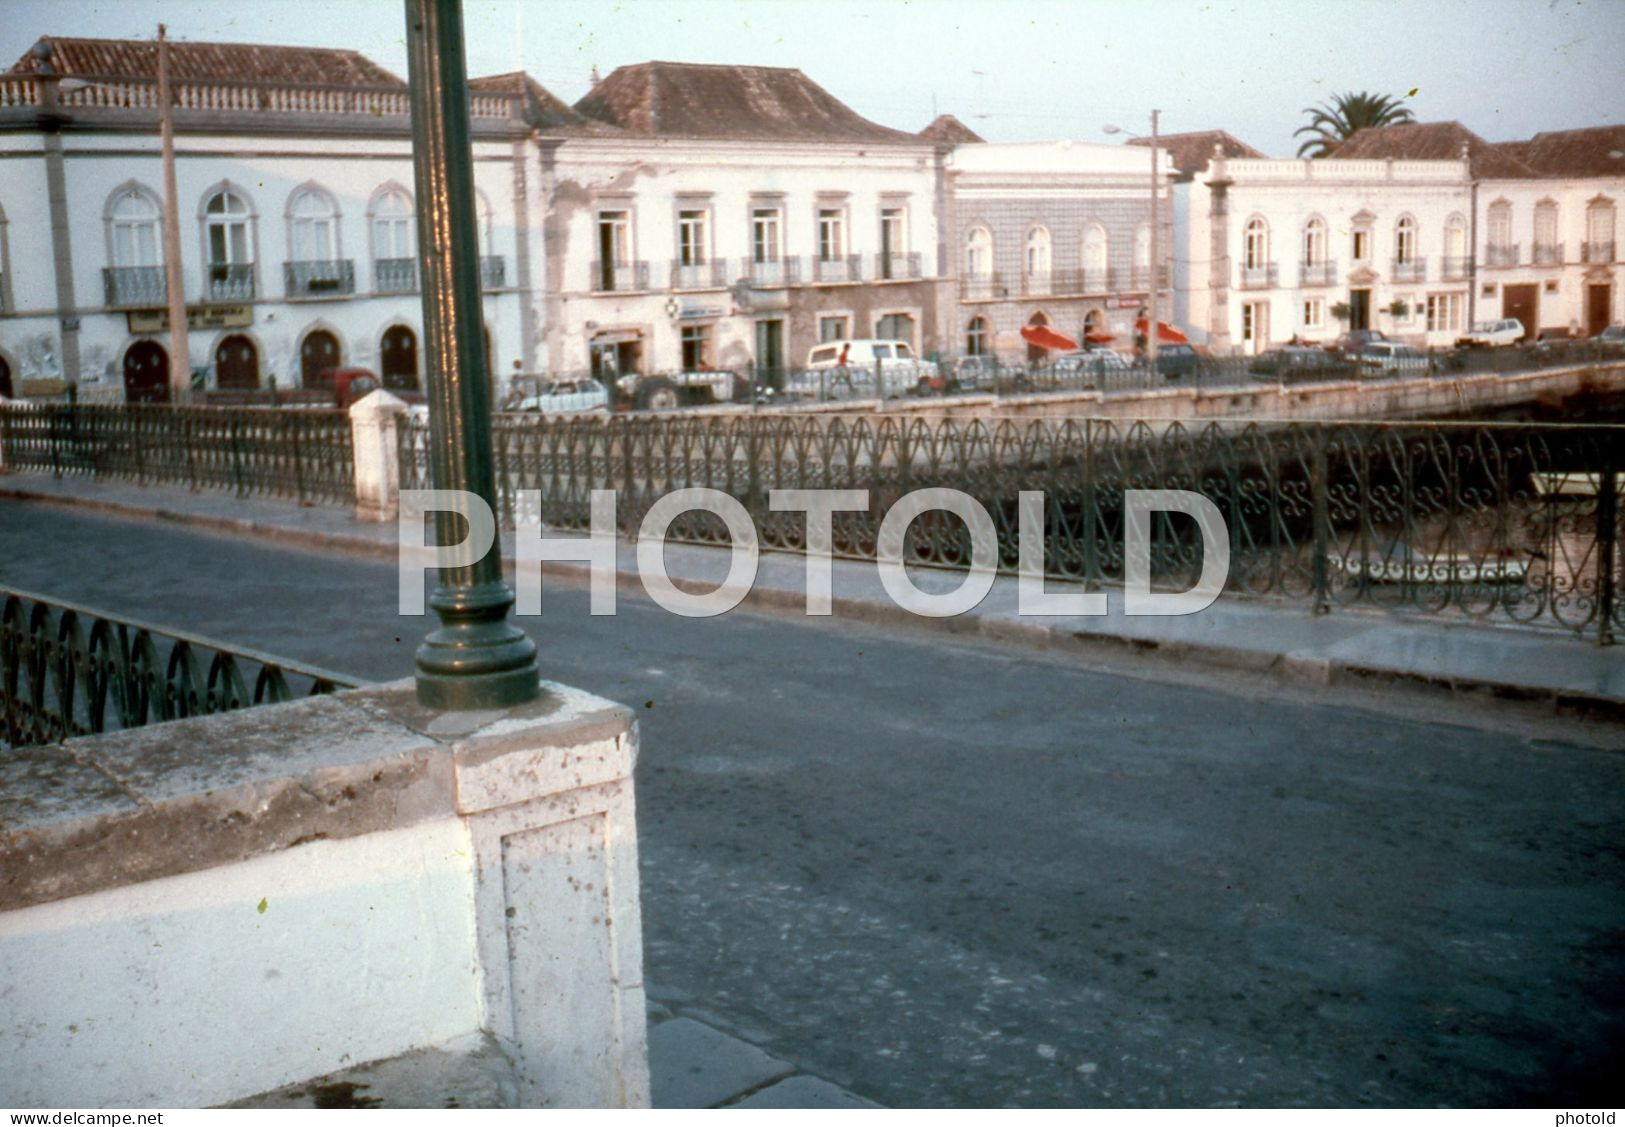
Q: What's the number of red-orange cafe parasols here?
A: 3